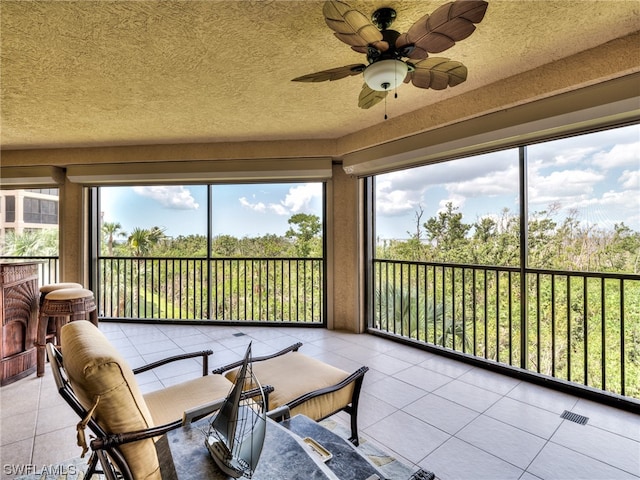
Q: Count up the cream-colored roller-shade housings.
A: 3